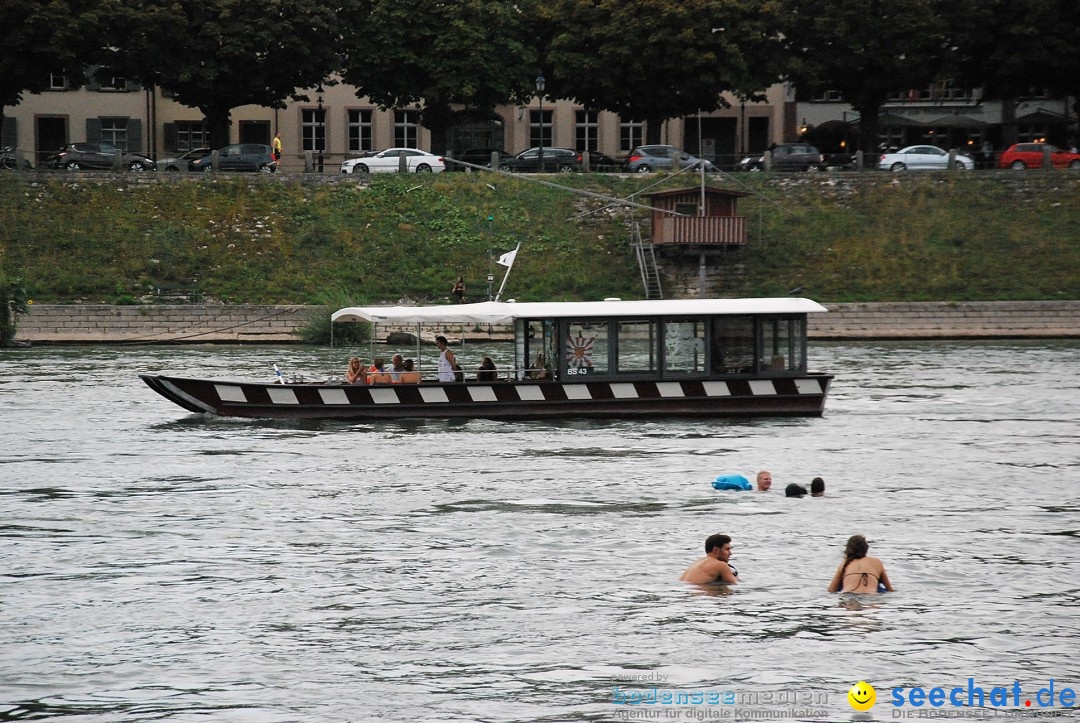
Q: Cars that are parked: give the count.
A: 11